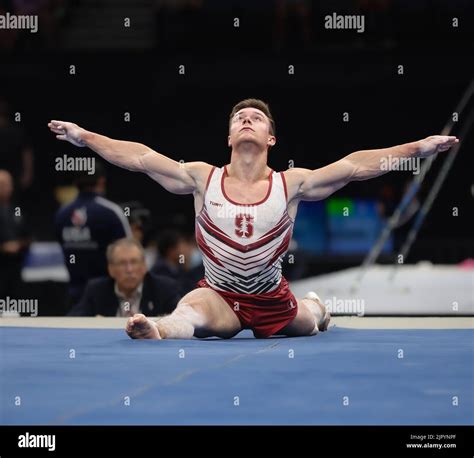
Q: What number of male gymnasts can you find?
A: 1